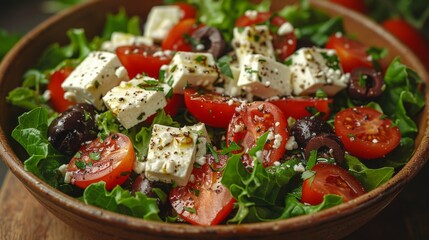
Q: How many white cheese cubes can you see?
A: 9